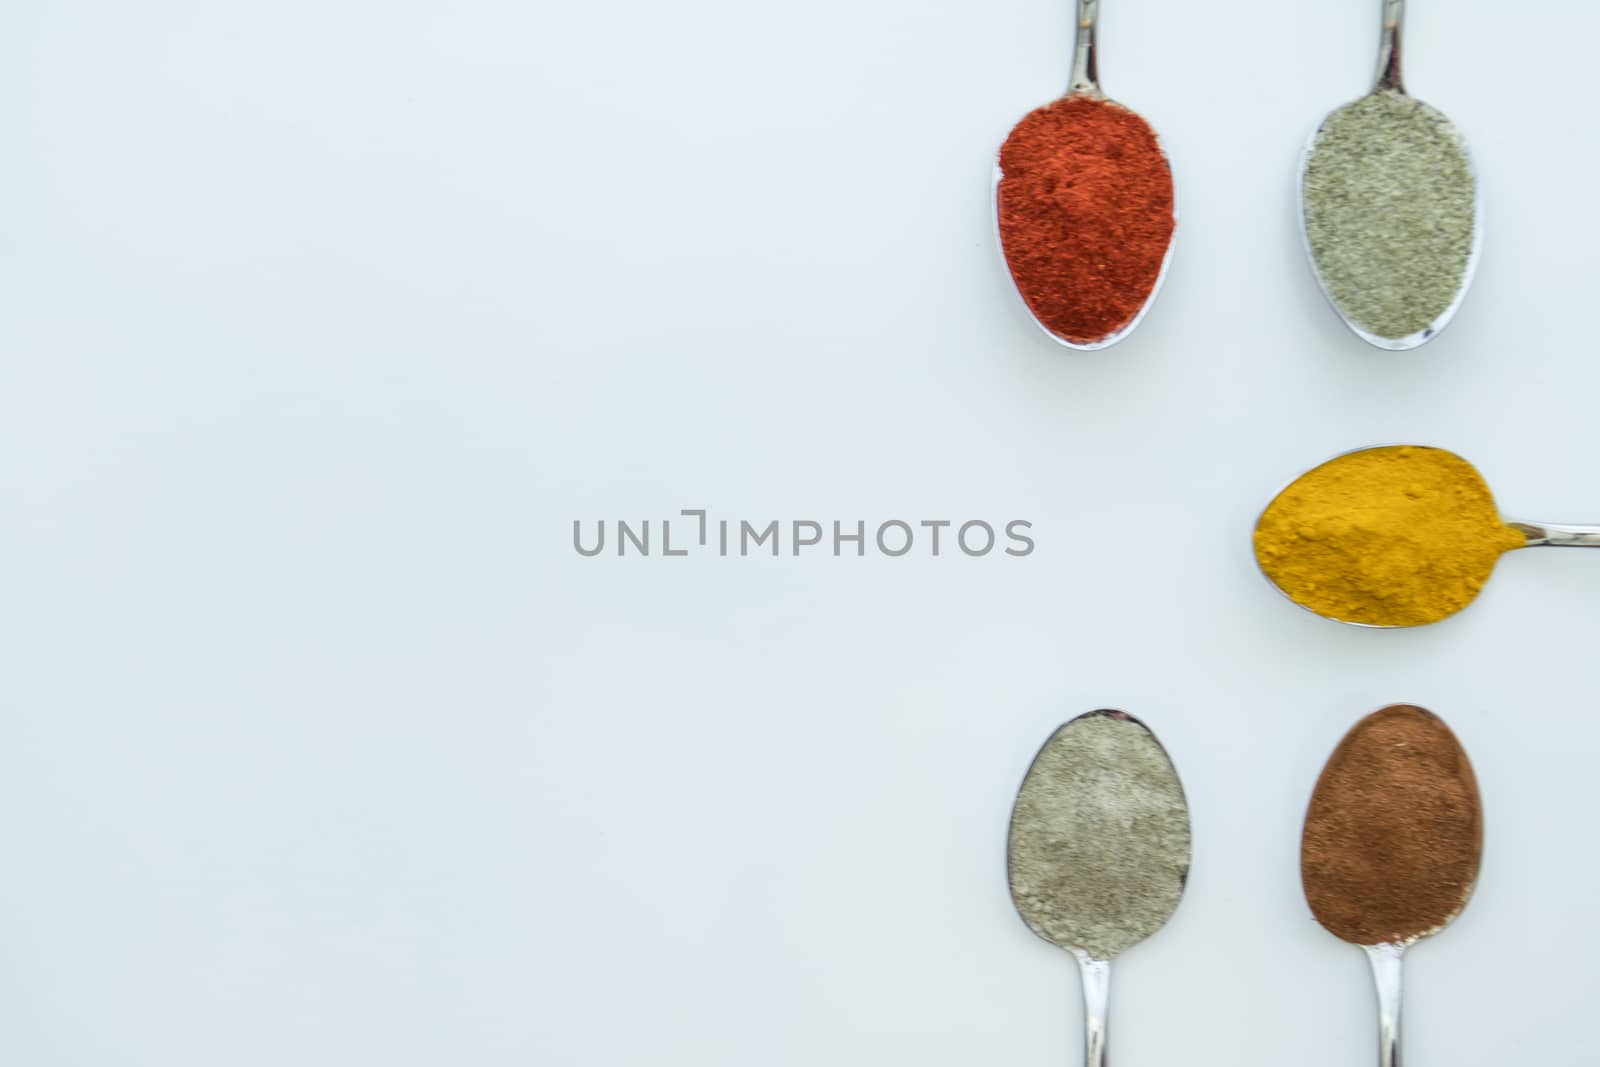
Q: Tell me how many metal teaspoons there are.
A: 5